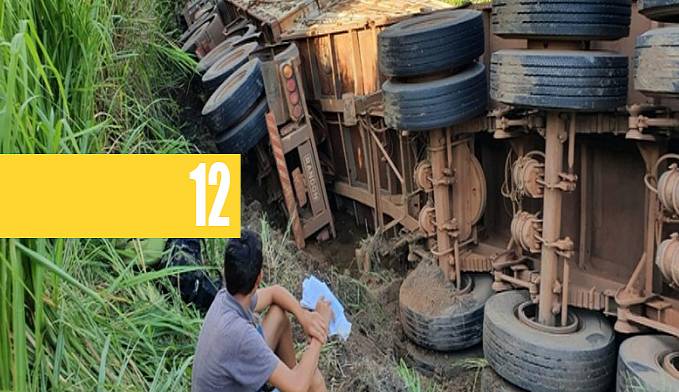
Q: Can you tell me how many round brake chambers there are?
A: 6